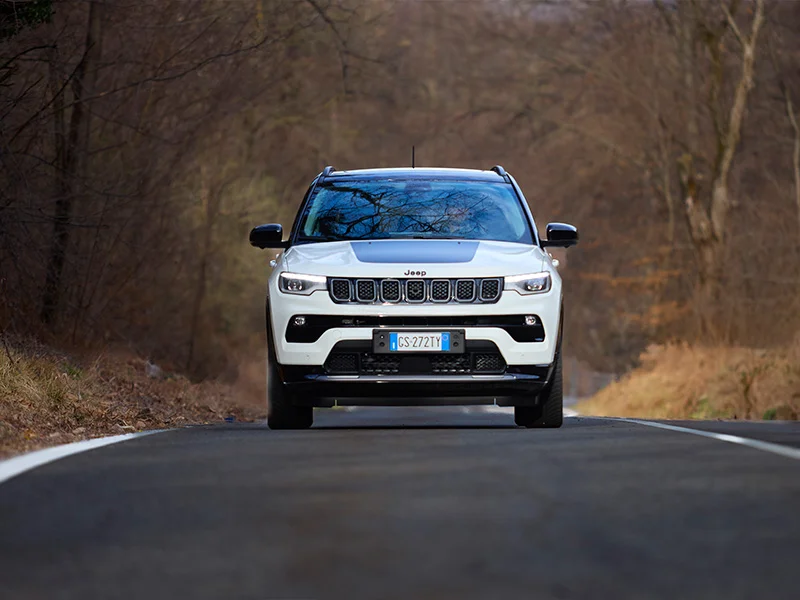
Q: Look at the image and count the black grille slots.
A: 7